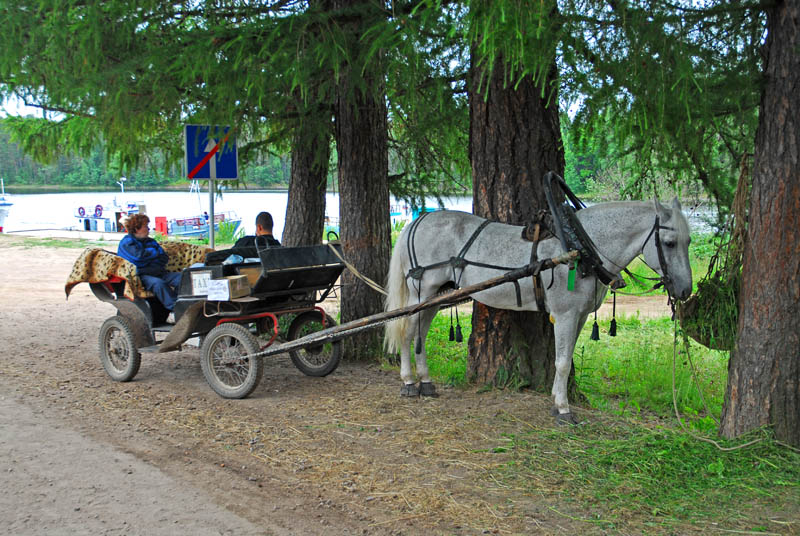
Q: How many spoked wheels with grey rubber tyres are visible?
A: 3